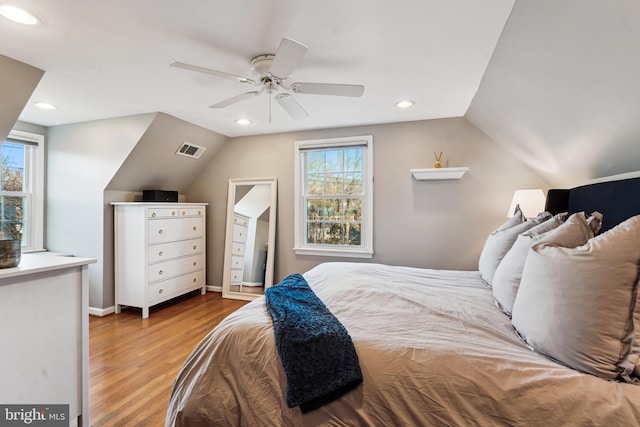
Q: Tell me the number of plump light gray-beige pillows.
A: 3